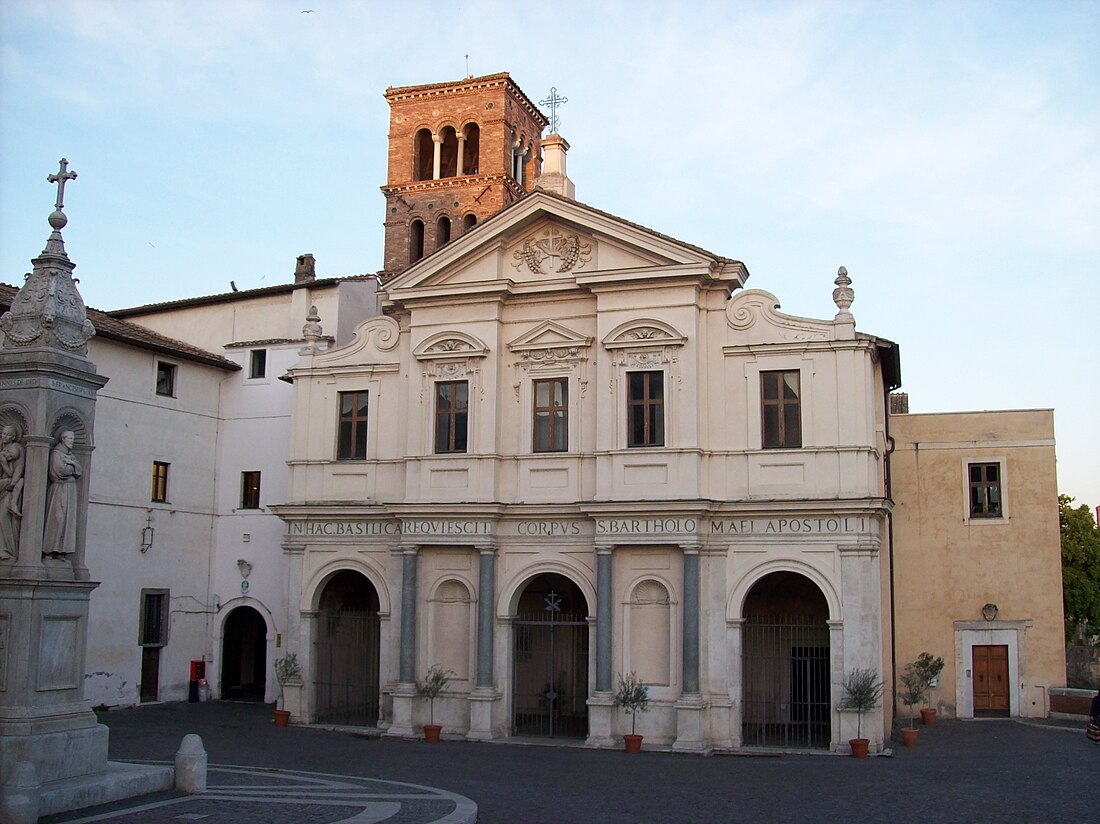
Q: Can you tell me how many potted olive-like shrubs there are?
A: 6